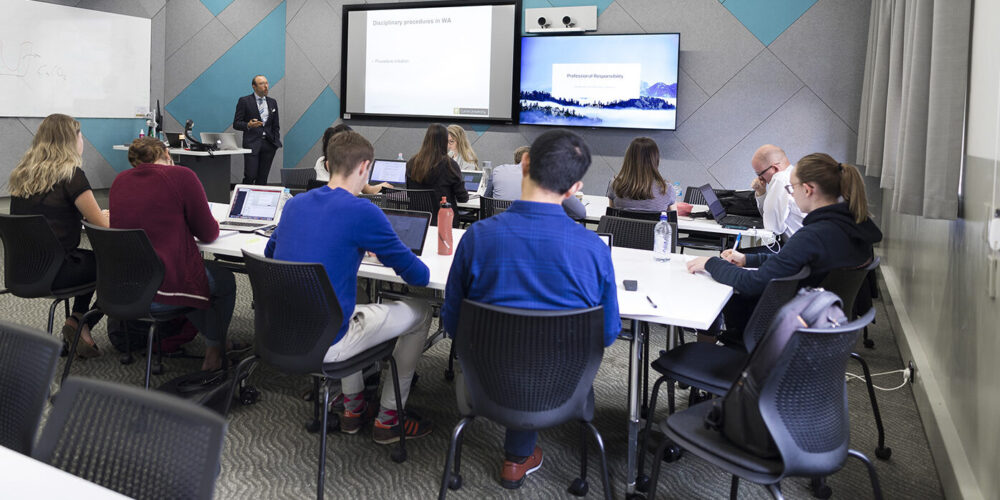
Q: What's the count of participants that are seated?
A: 11